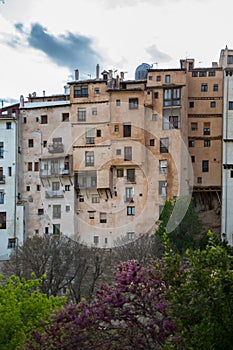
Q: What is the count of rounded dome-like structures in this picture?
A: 1